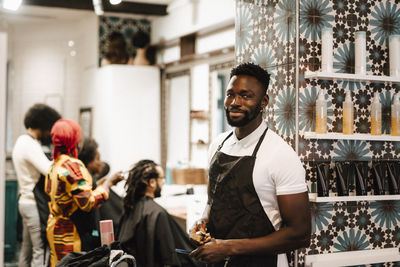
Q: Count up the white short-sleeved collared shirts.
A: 1